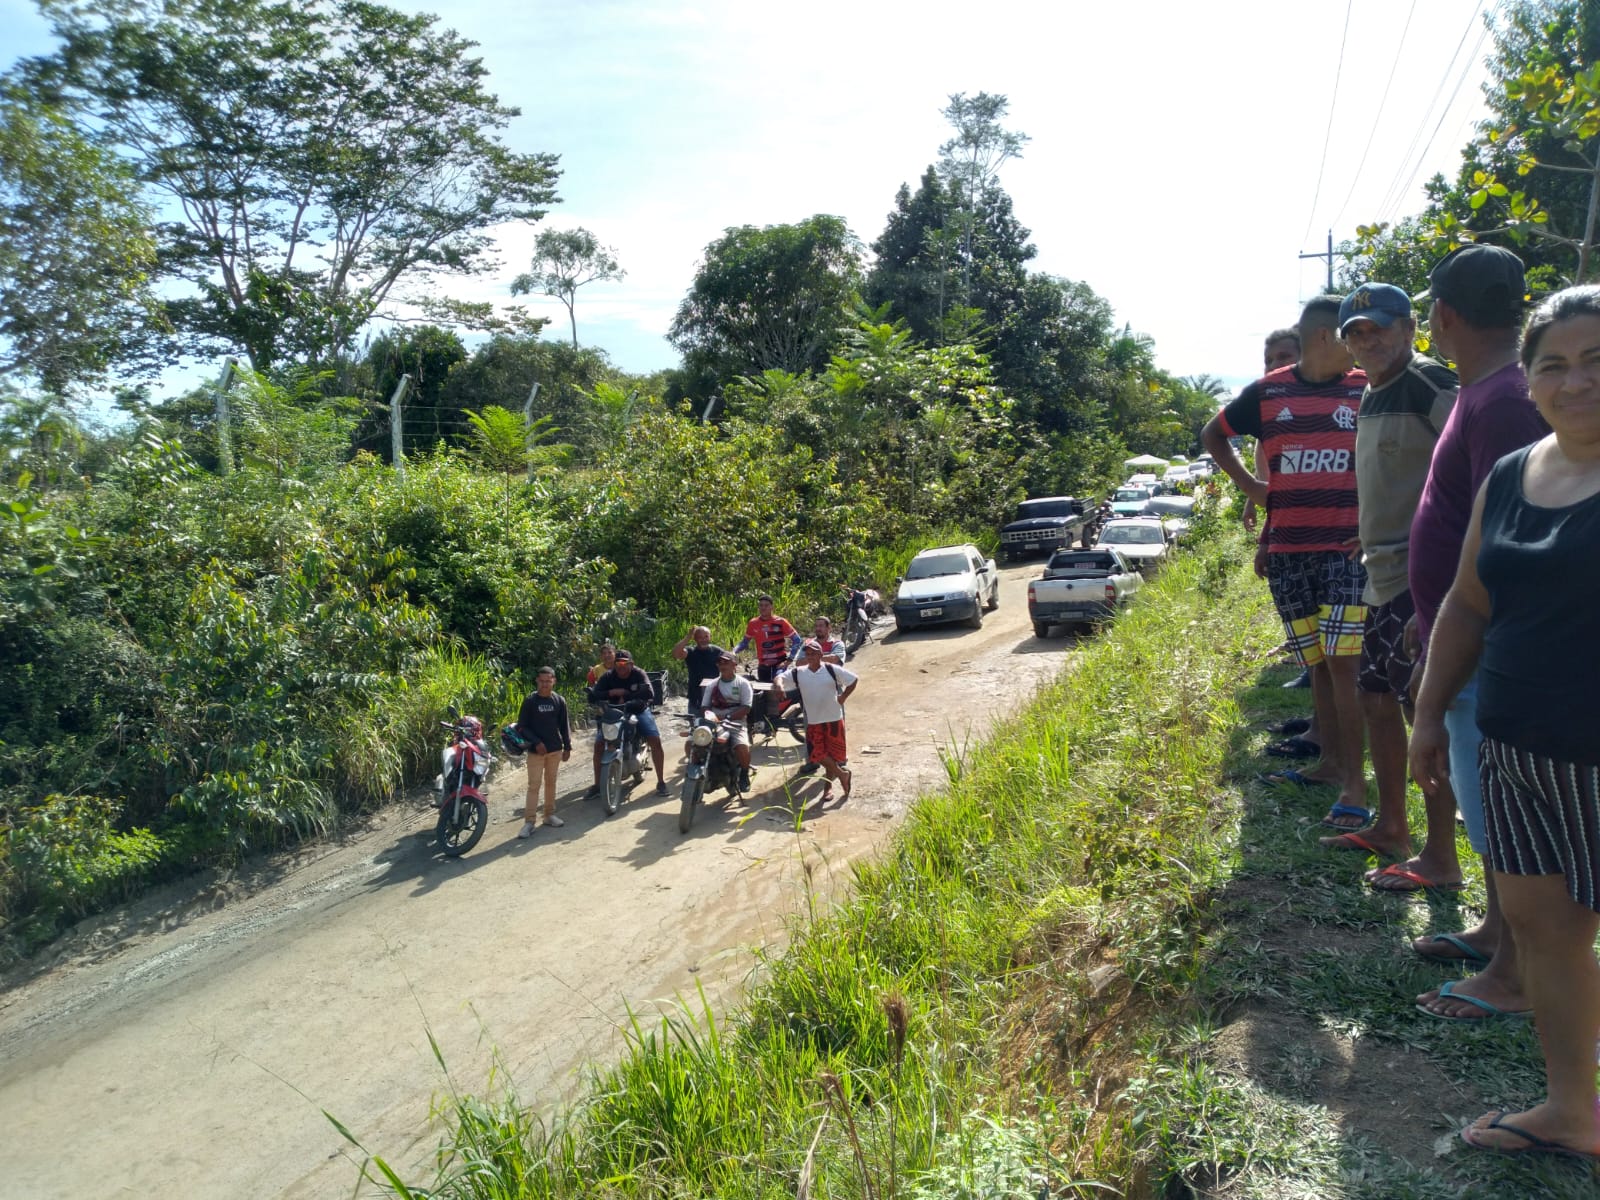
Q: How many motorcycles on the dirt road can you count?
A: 5